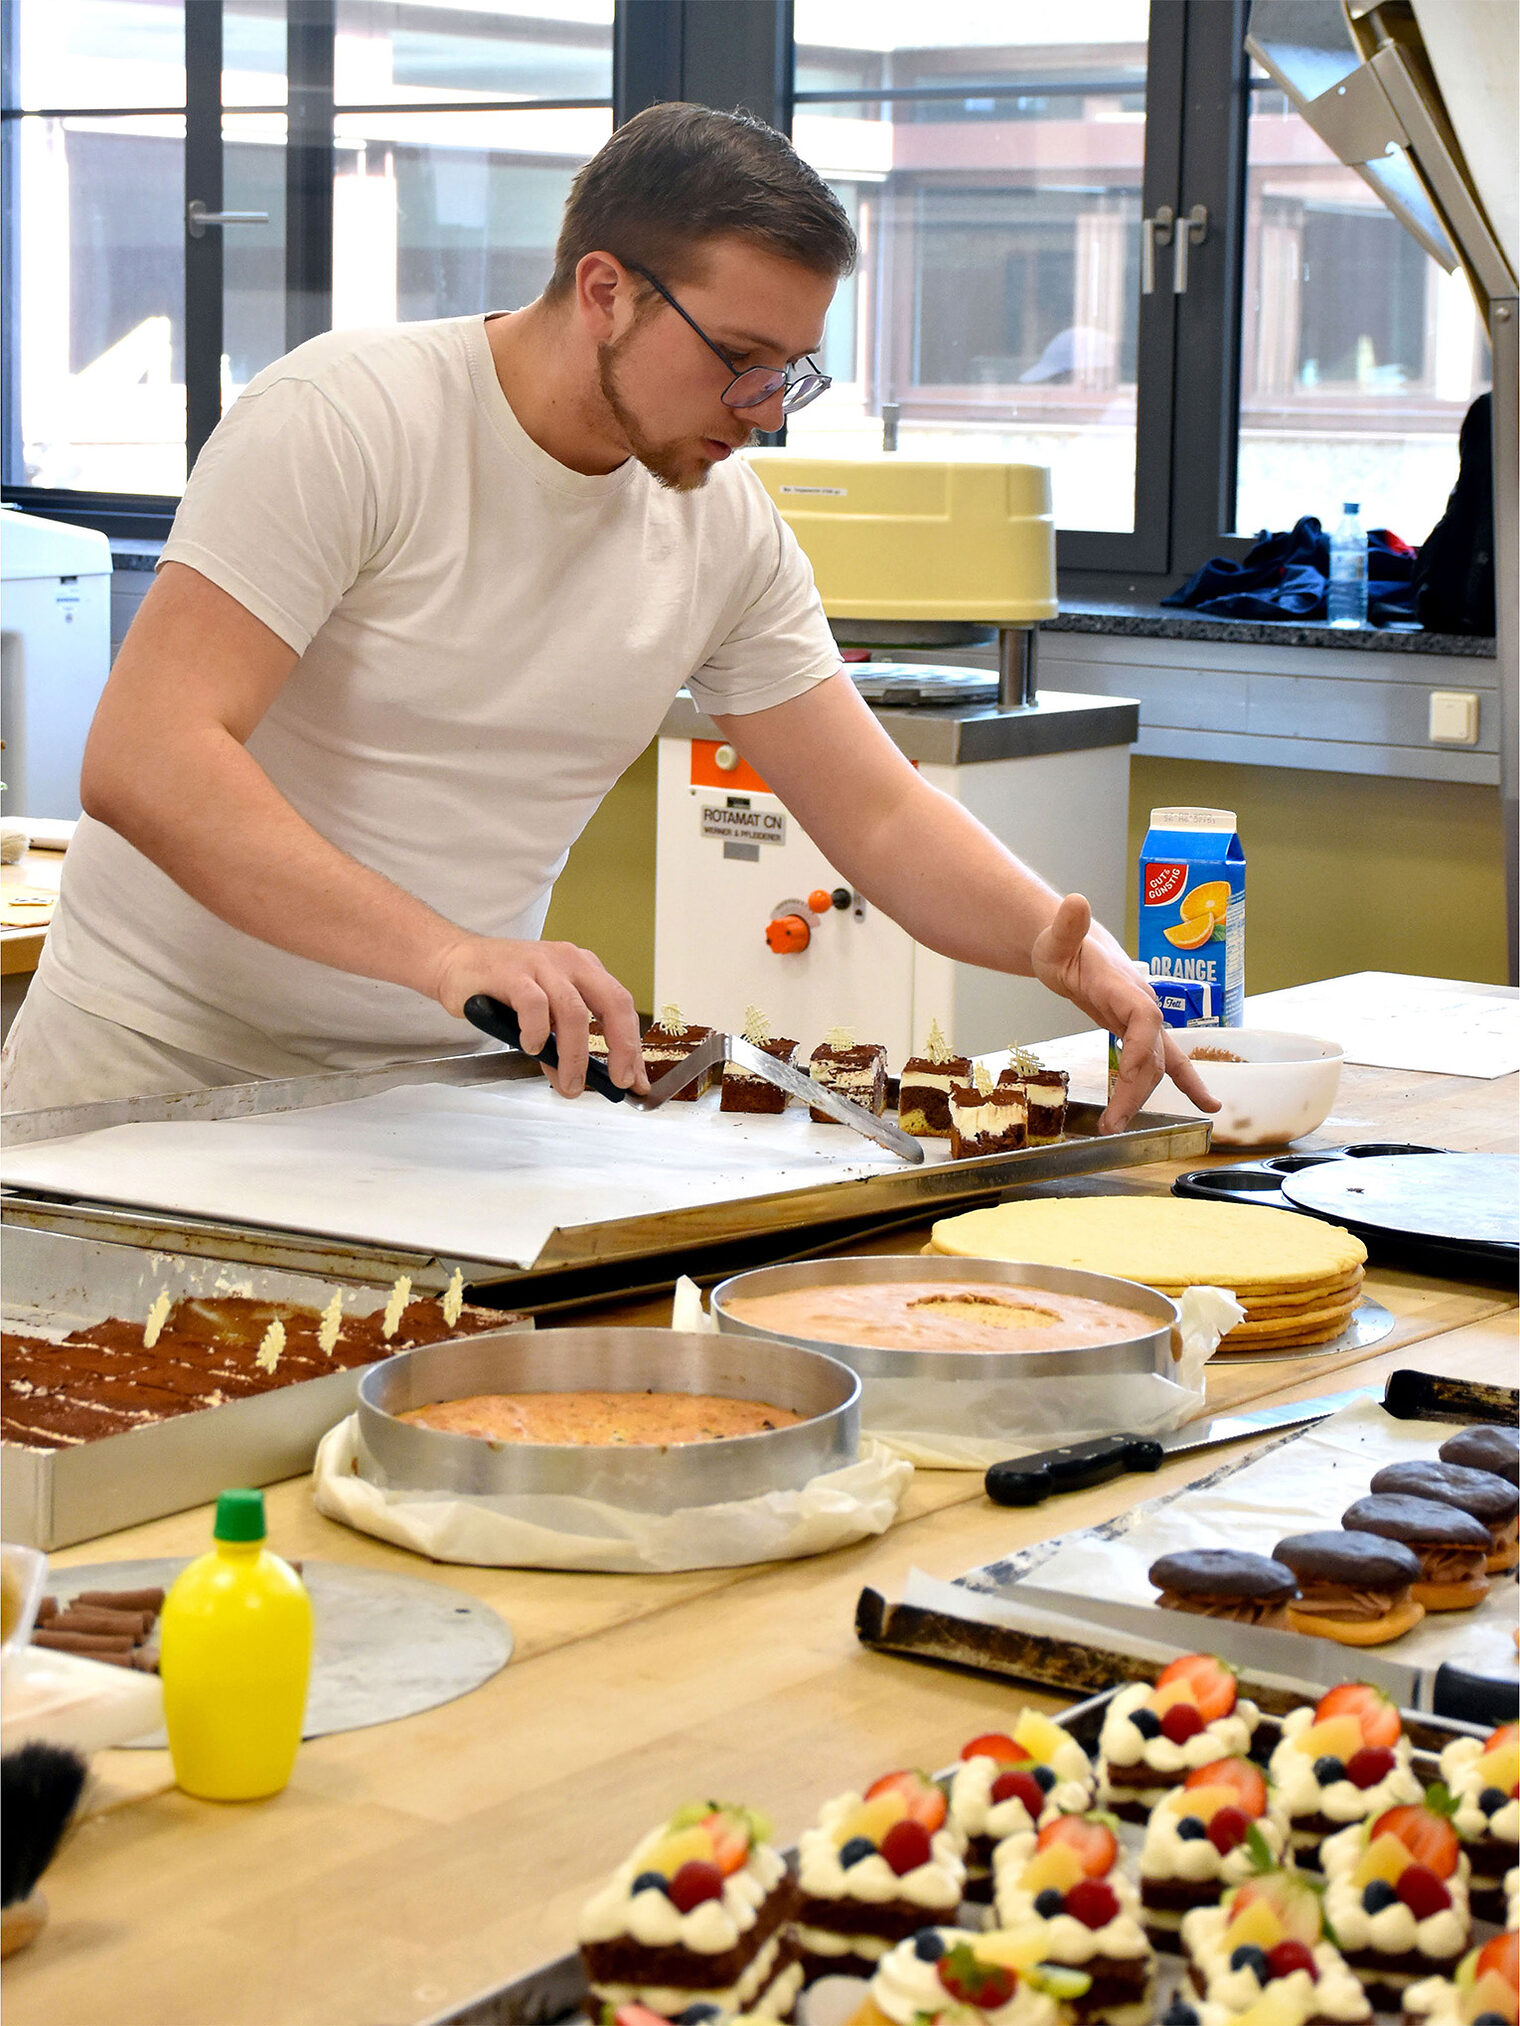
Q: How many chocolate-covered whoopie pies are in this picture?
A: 5